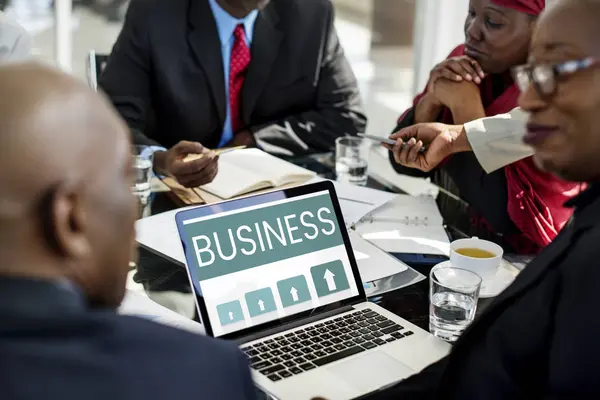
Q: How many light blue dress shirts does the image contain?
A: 1